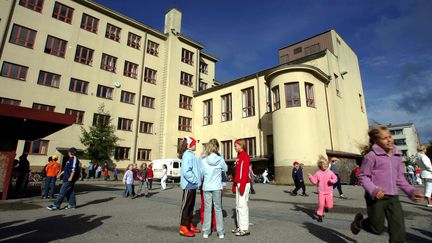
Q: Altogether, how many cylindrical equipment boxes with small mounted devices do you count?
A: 0